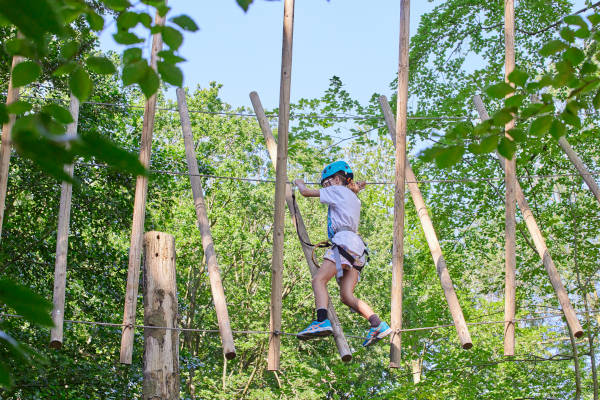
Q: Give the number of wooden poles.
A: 12